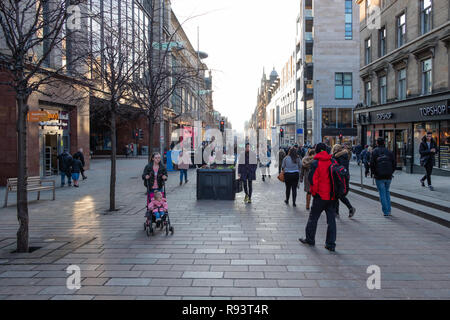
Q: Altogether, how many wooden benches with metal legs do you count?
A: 1